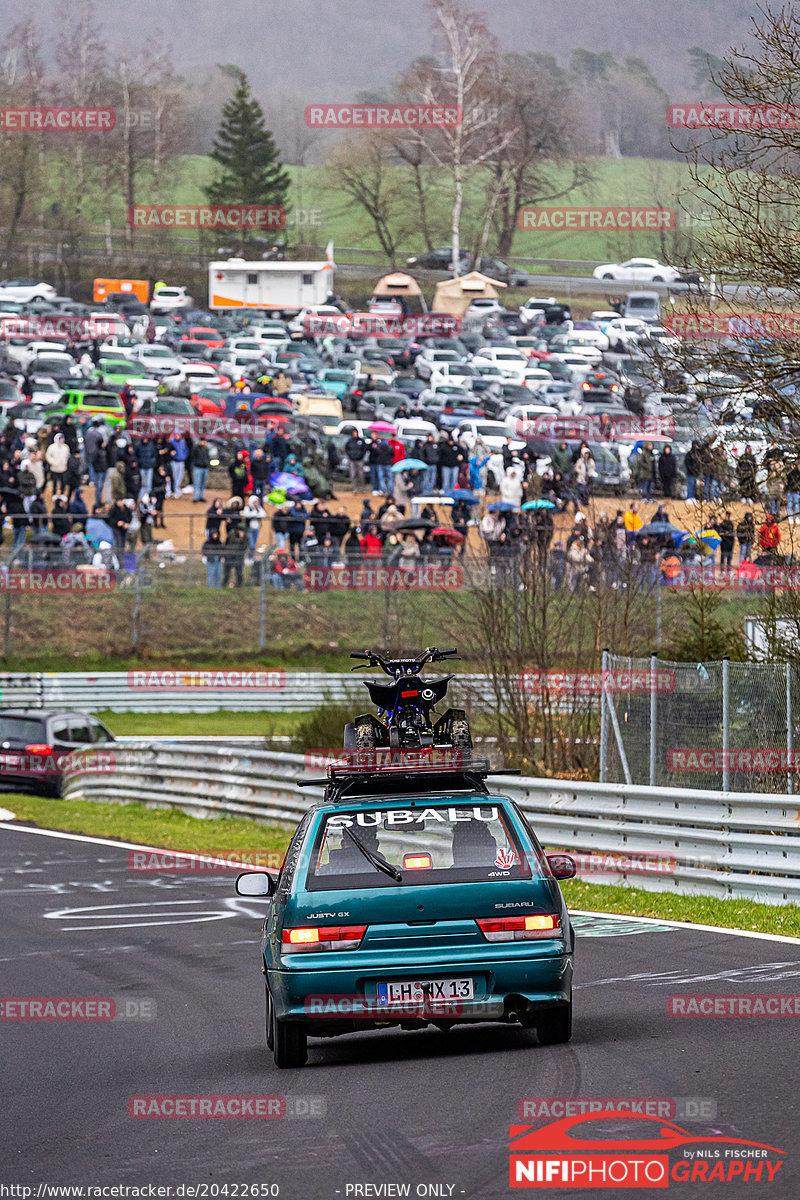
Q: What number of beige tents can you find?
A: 2